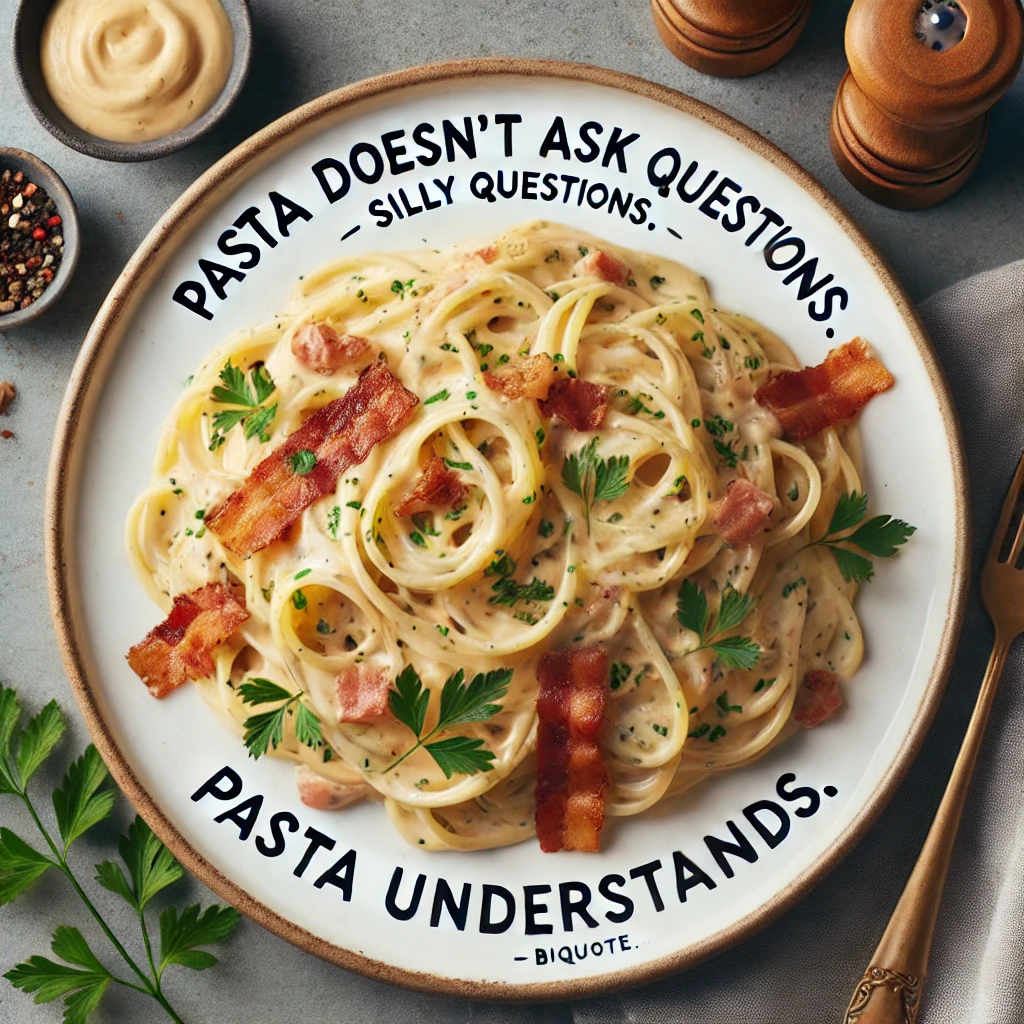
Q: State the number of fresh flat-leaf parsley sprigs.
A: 7